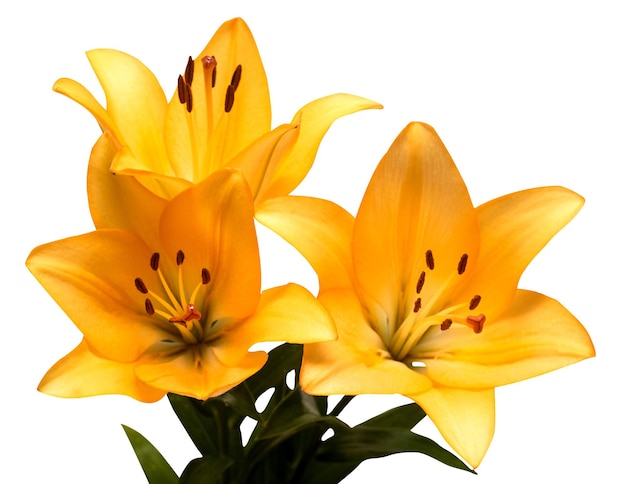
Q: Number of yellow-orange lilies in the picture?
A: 3